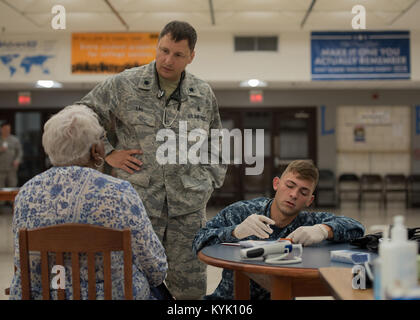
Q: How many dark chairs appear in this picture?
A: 5